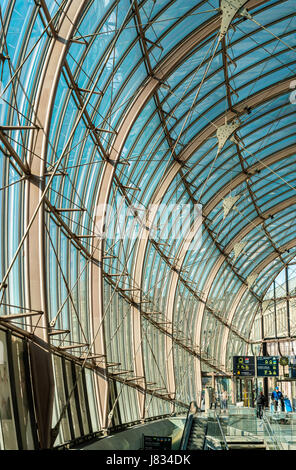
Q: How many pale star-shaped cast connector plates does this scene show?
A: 5